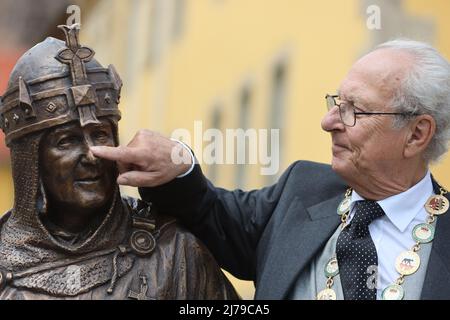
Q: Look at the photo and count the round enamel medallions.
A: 7